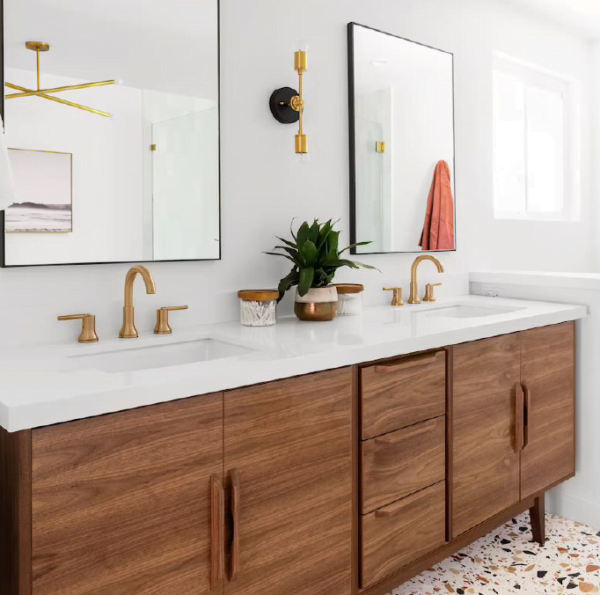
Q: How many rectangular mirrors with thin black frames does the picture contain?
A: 2